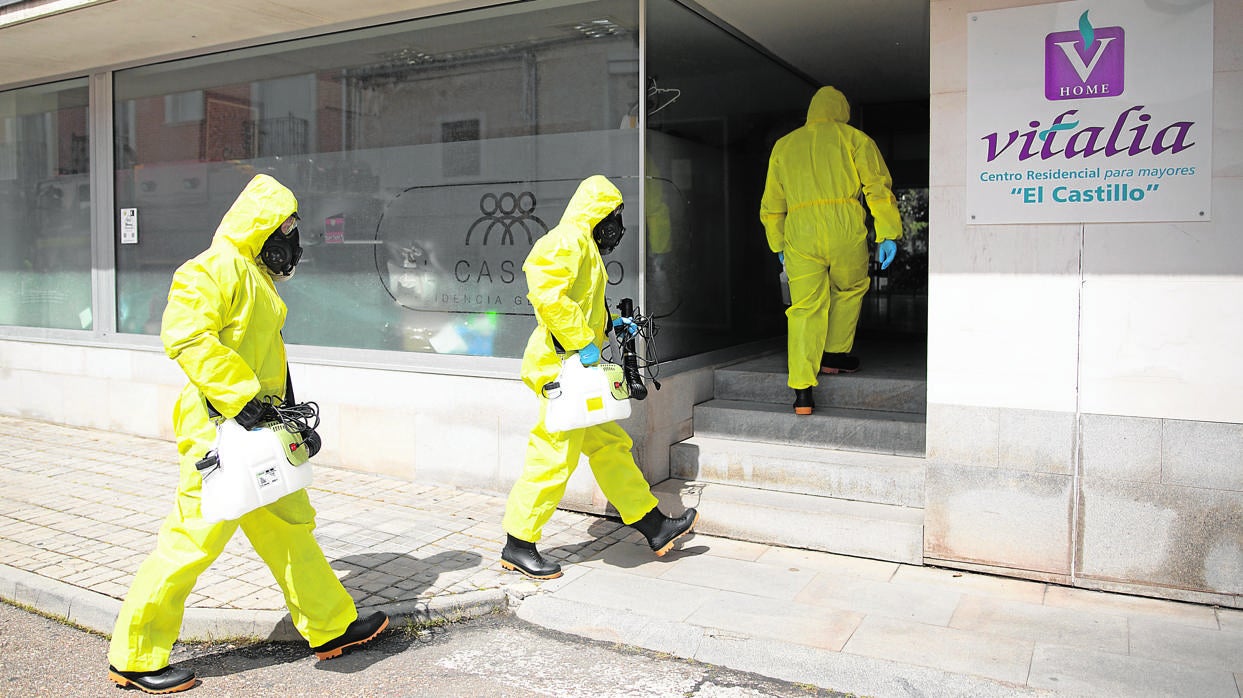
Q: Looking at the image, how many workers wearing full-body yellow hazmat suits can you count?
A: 3